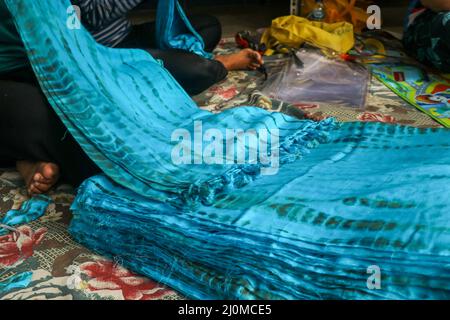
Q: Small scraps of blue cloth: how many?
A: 2